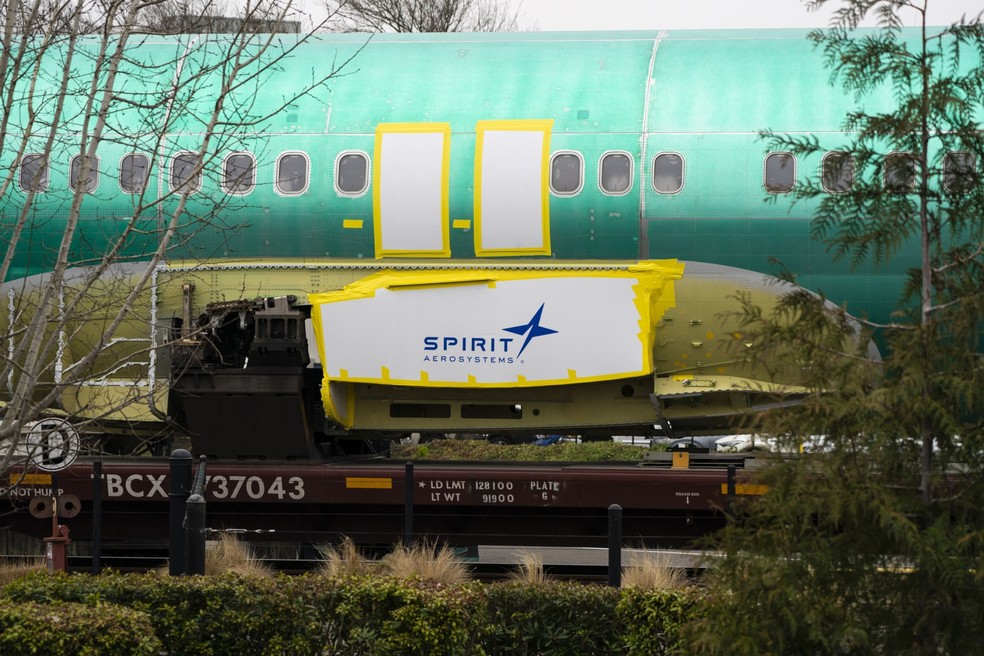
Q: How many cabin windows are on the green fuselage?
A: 14